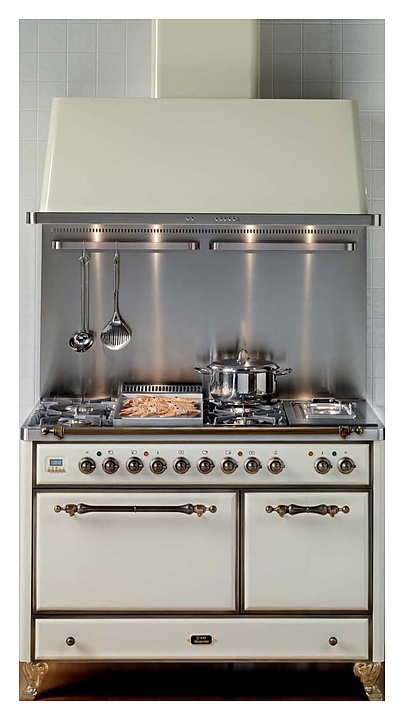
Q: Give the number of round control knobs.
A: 11